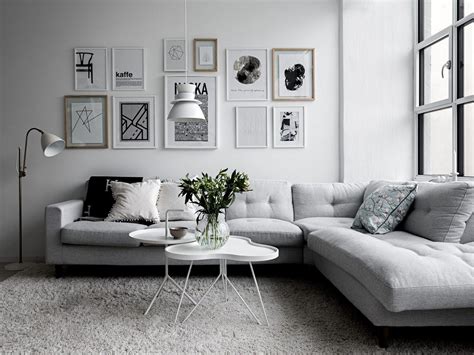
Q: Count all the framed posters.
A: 11